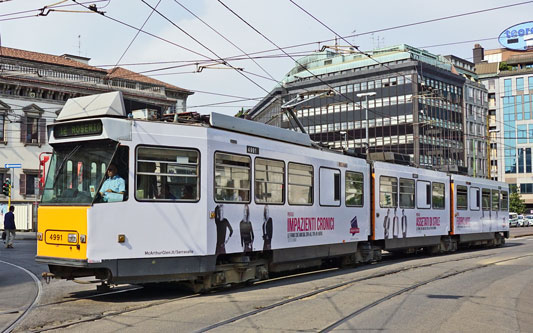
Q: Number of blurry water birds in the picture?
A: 0